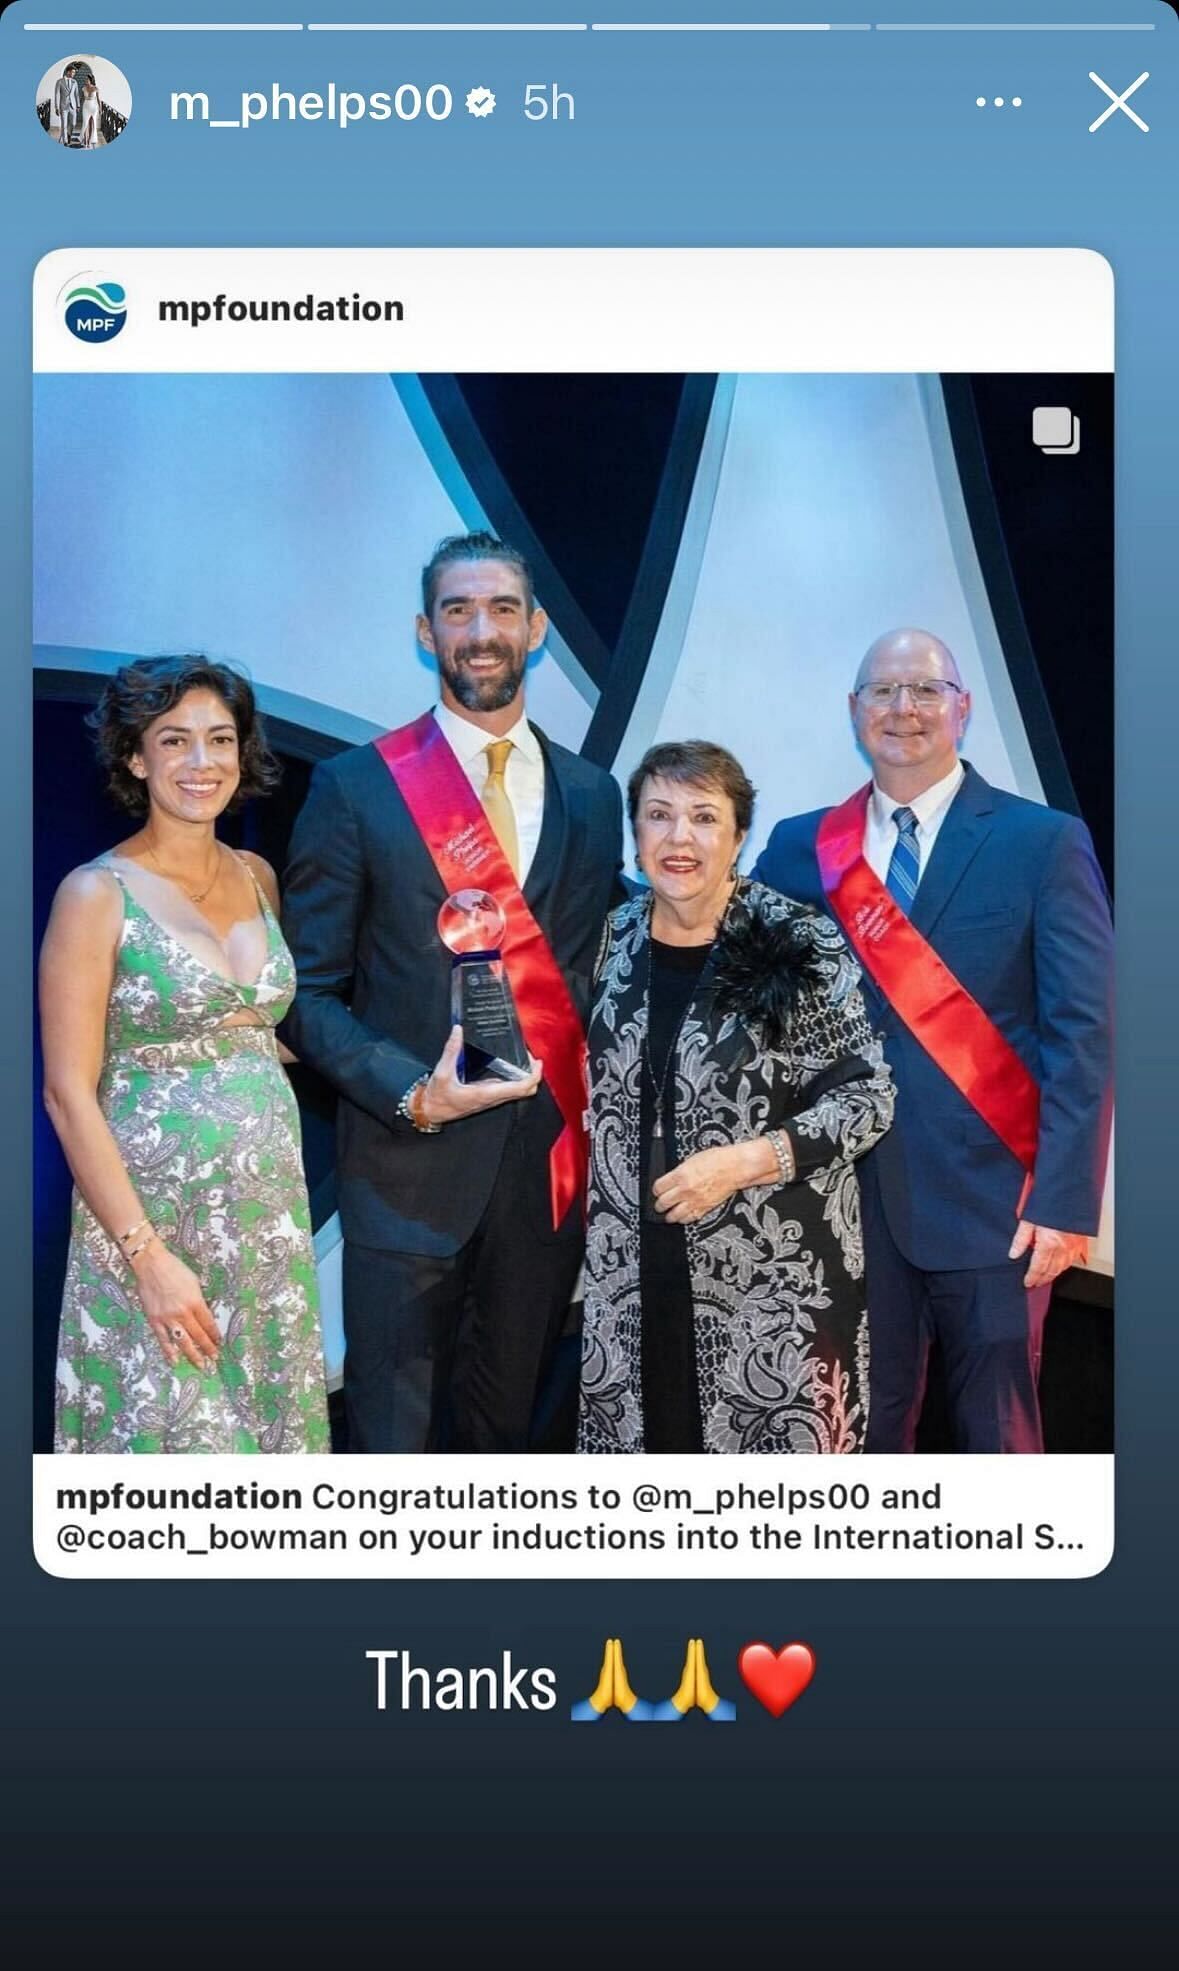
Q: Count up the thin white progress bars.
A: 4